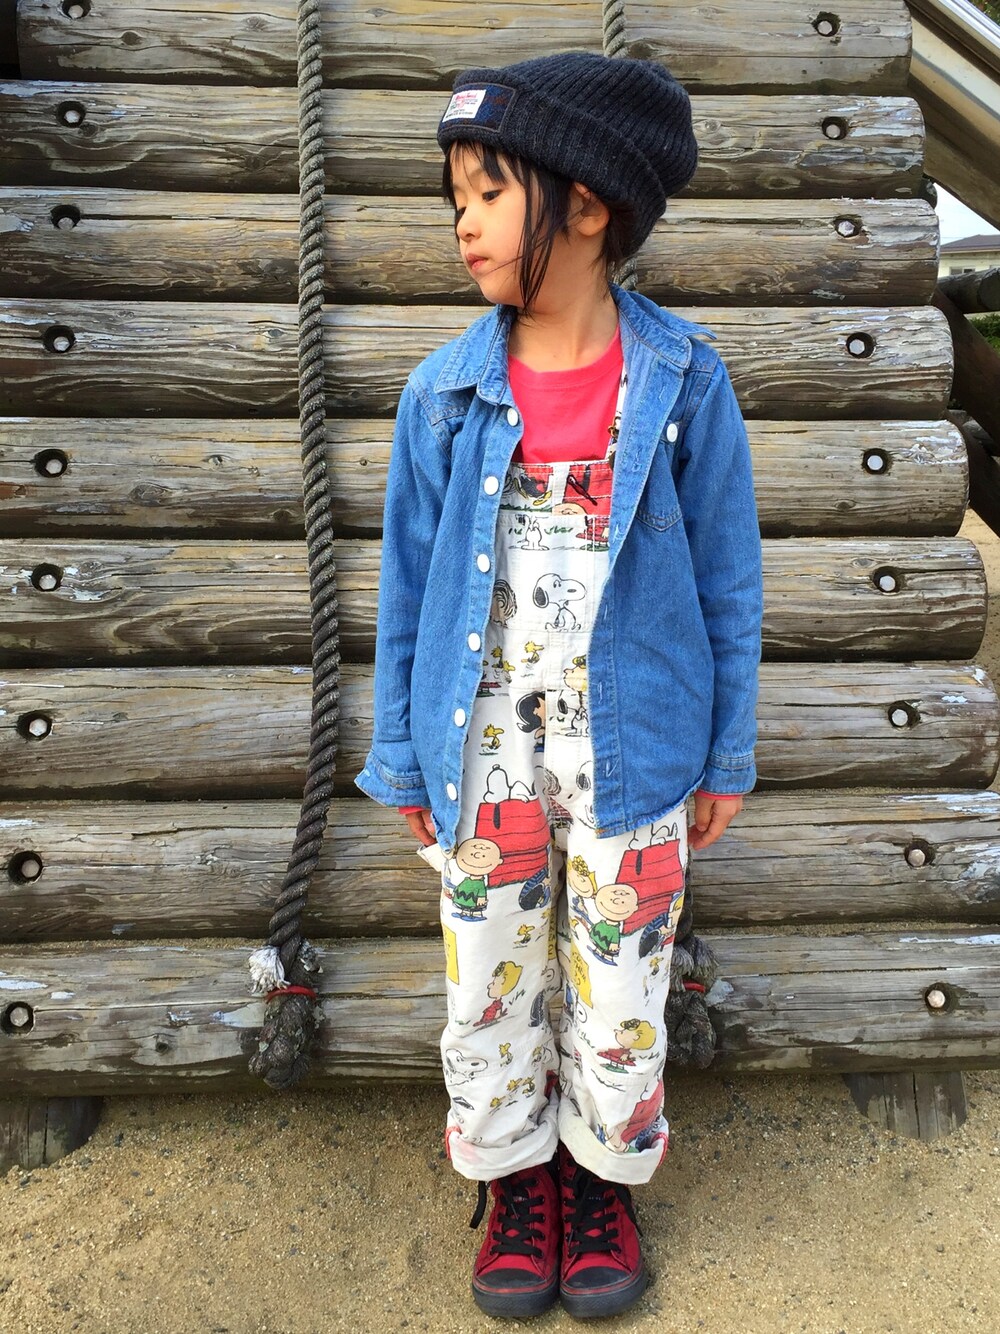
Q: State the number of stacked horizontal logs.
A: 9